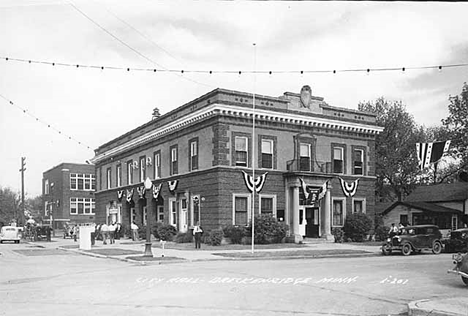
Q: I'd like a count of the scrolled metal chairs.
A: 0